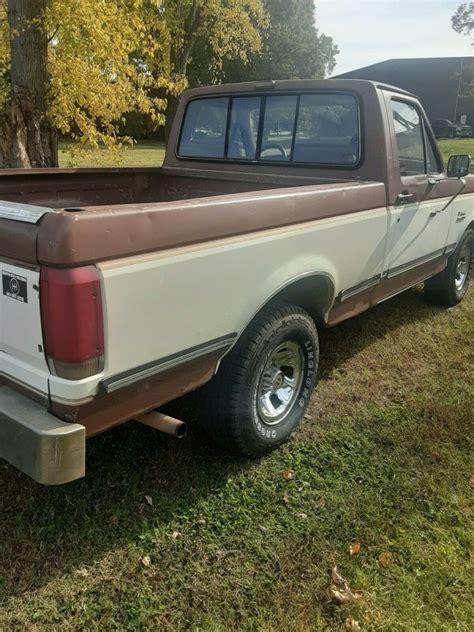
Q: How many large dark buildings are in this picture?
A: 1